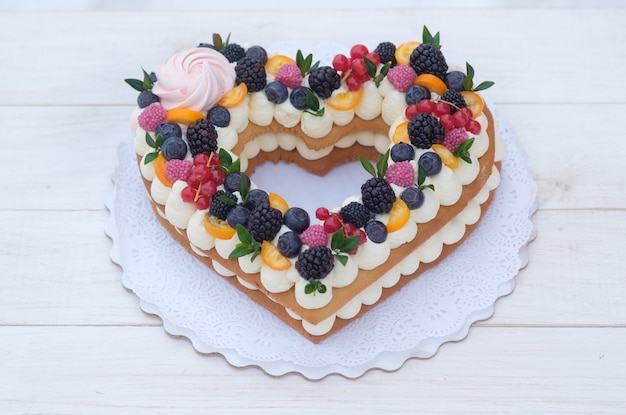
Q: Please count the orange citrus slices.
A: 14